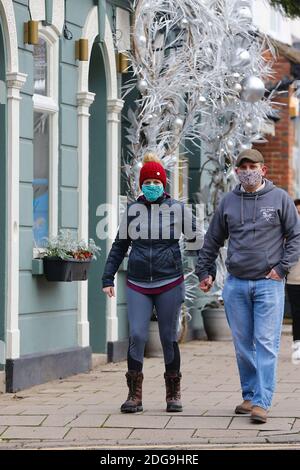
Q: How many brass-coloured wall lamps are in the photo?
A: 3